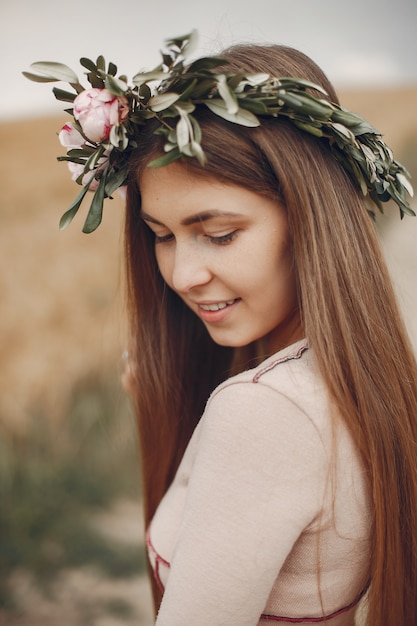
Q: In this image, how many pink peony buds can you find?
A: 3